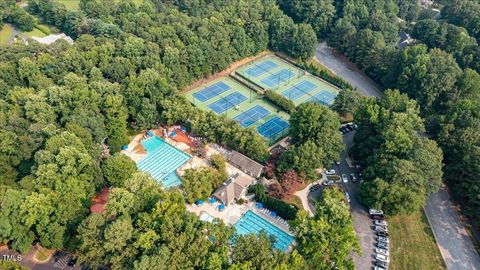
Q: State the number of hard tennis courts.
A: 8